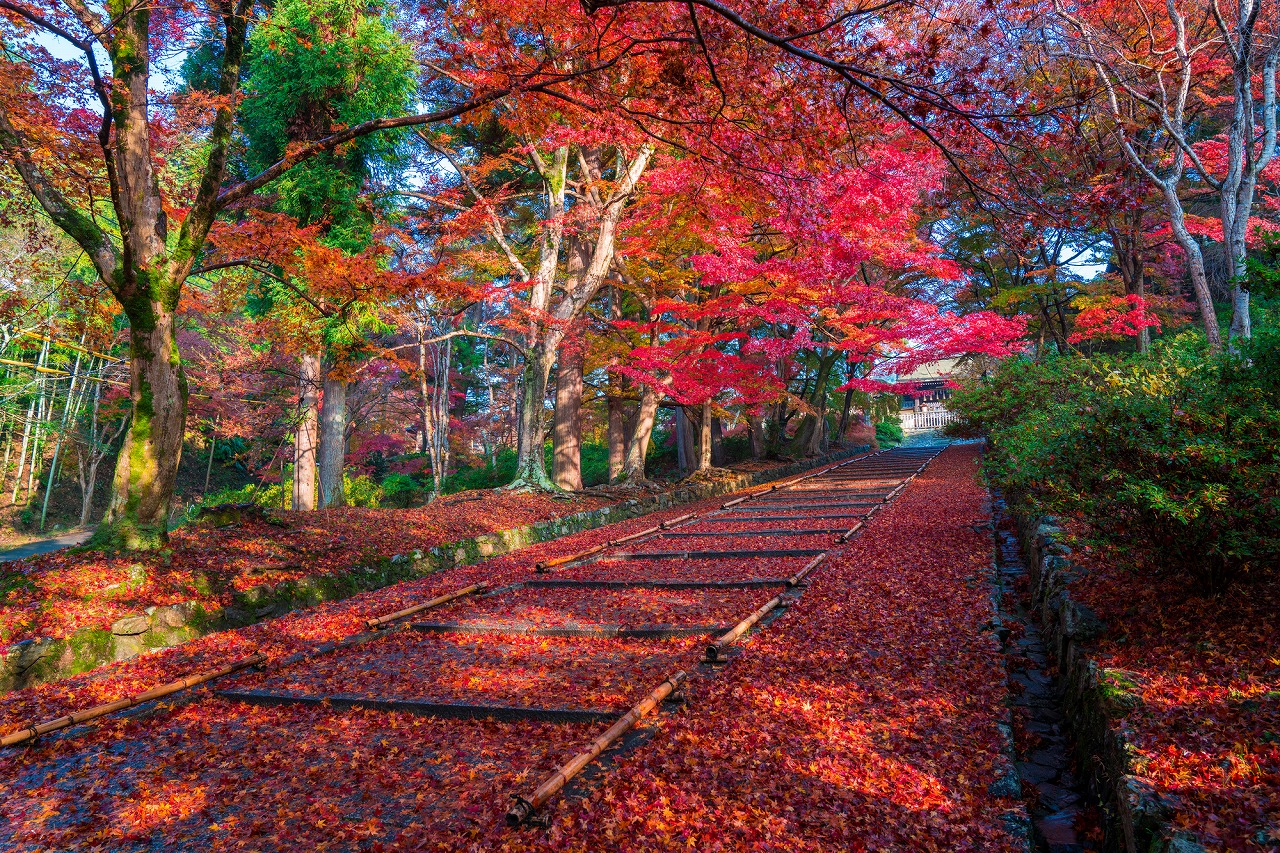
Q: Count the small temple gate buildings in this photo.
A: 1